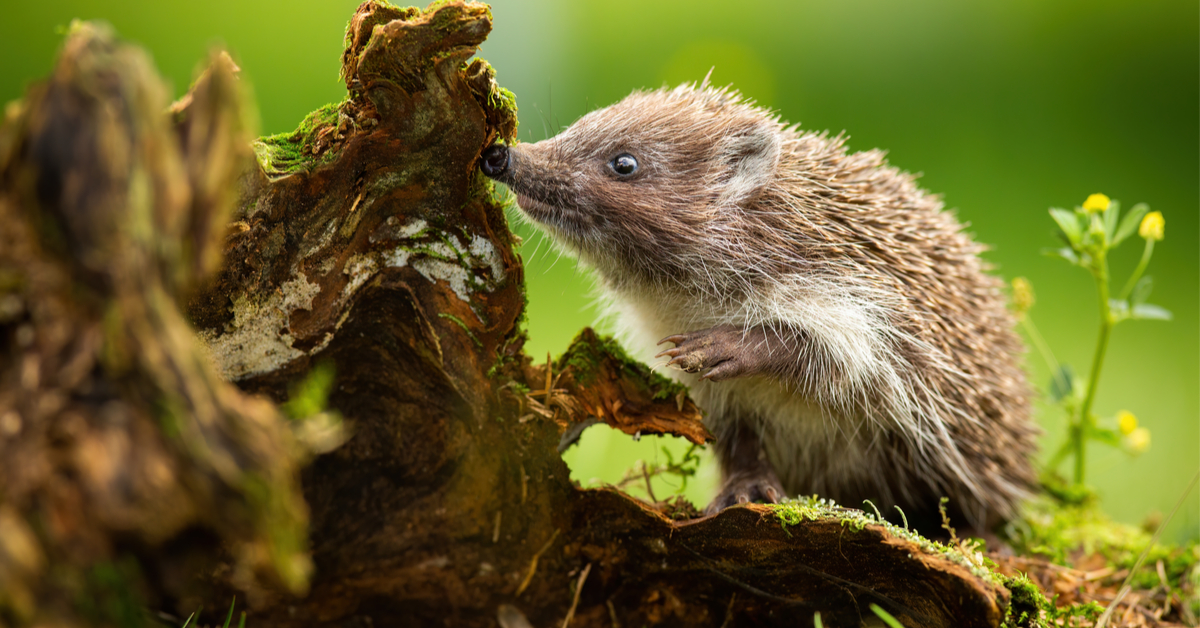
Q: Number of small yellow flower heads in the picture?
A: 5